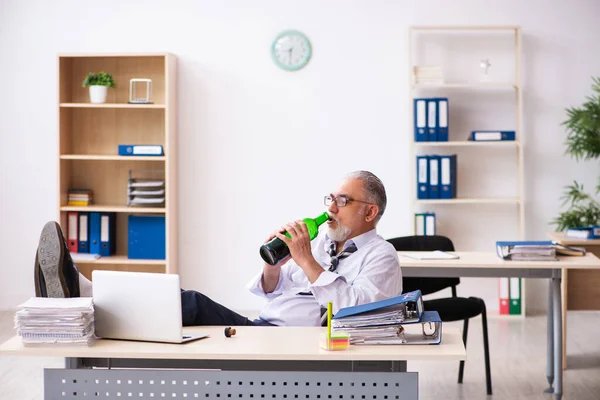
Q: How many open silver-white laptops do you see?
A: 1